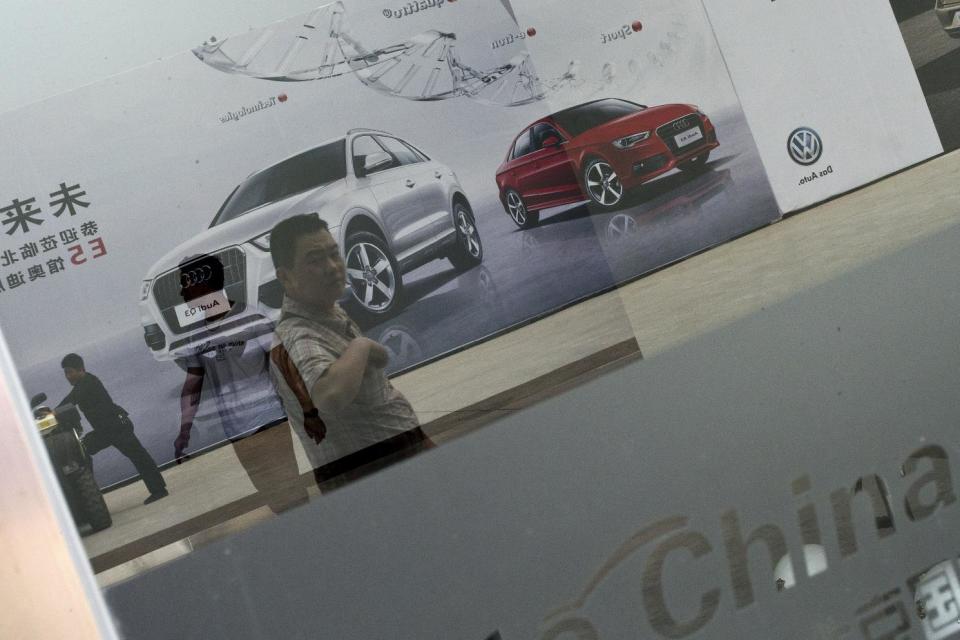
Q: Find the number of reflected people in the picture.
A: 3